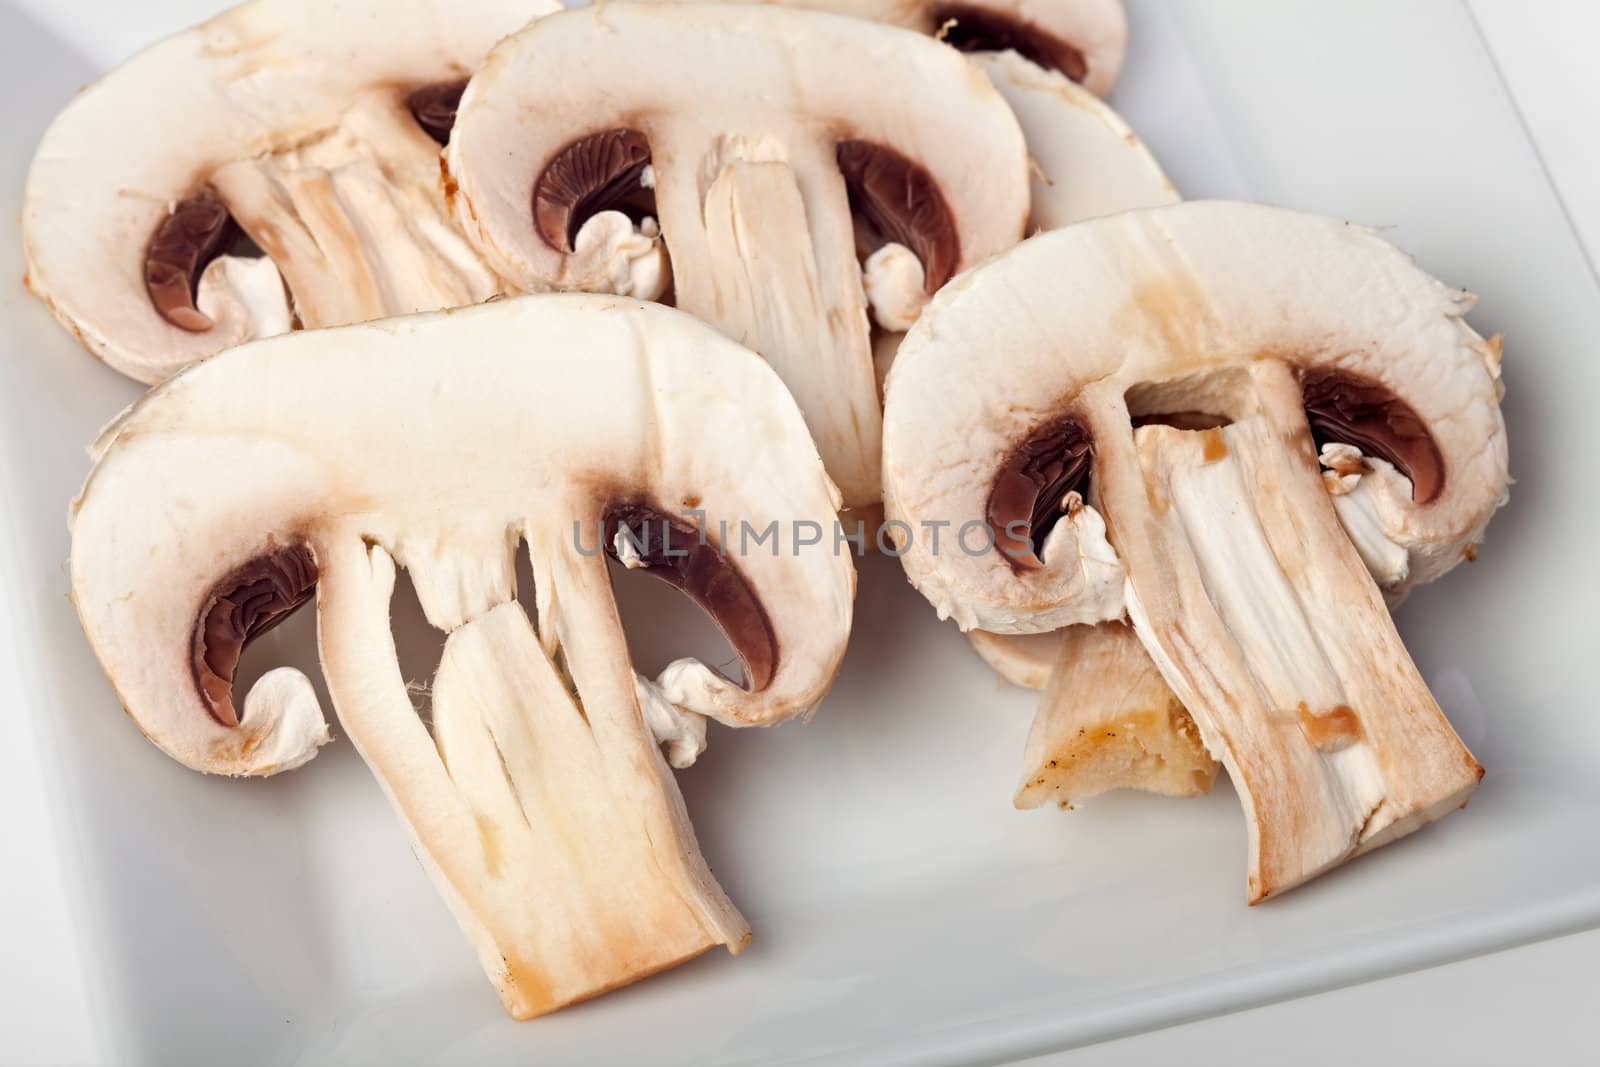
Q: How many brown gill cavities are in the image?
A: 9